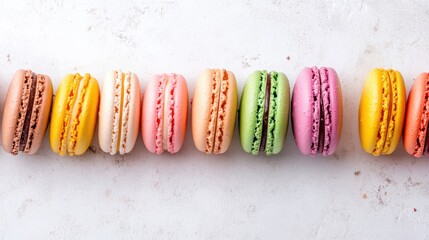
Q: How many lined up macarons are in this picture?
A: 9